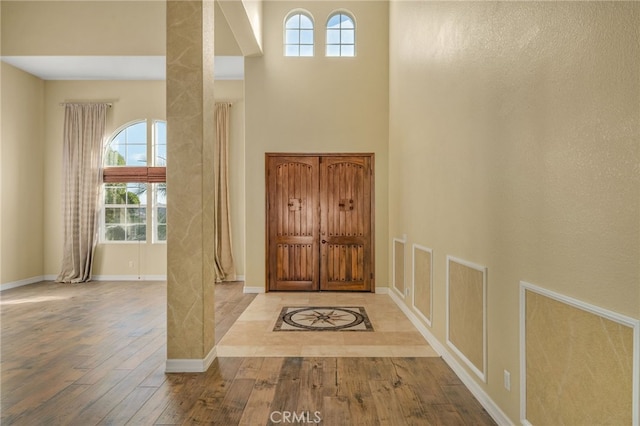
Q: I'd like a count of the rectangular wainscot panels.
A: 4